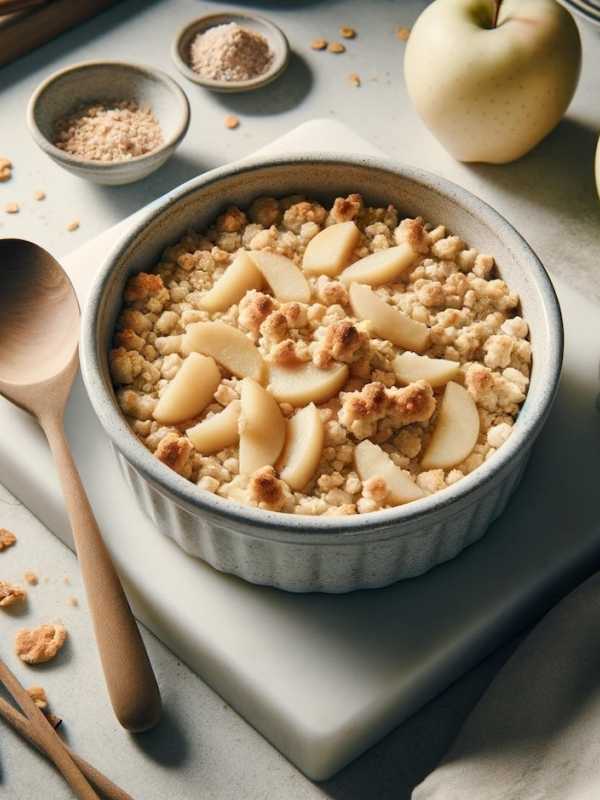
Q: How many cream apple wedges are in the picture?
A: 14